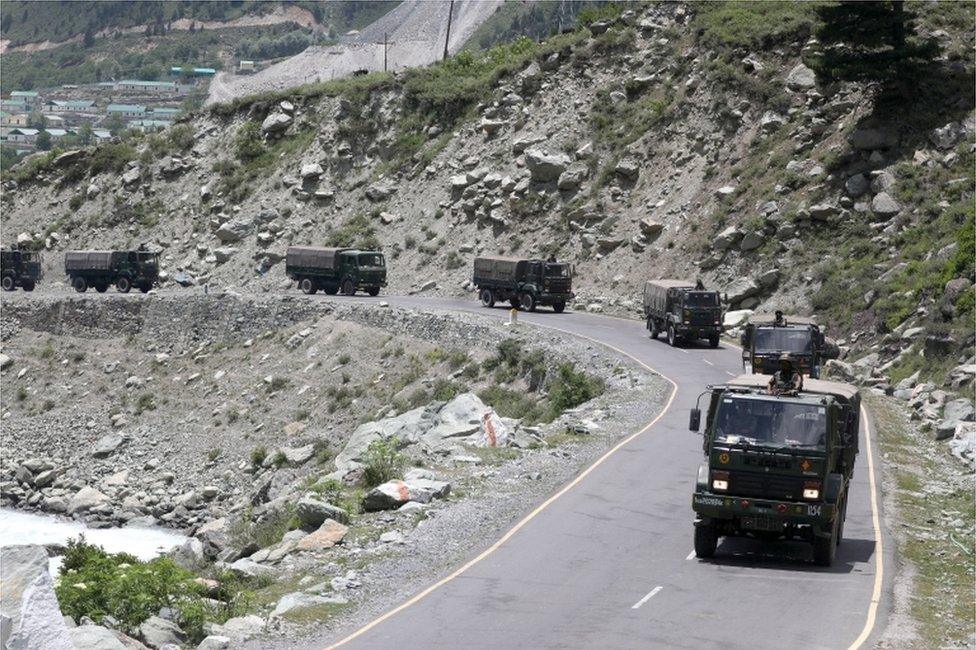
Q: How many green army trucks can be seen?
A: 7